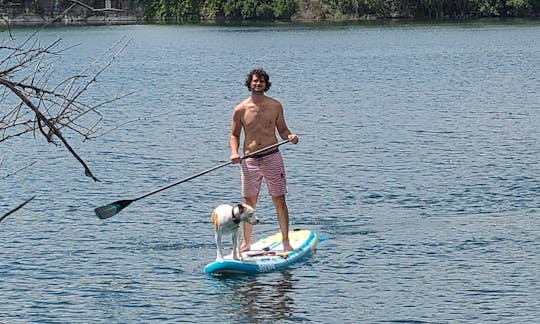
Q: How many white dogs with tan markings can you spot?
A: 1